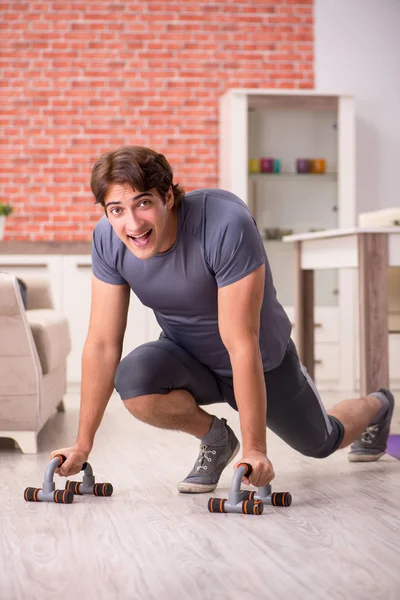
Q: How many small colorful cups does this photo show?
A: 5